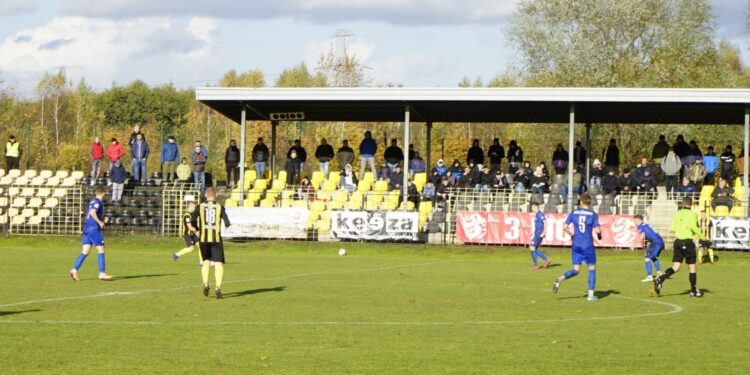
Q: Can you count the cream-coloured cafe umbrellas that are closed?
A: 0